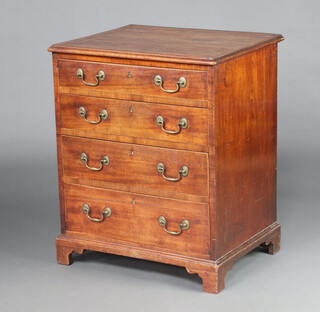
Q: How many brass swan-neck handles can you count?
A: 8